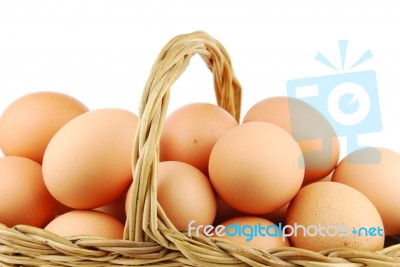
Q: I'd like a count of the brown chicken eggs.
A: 11